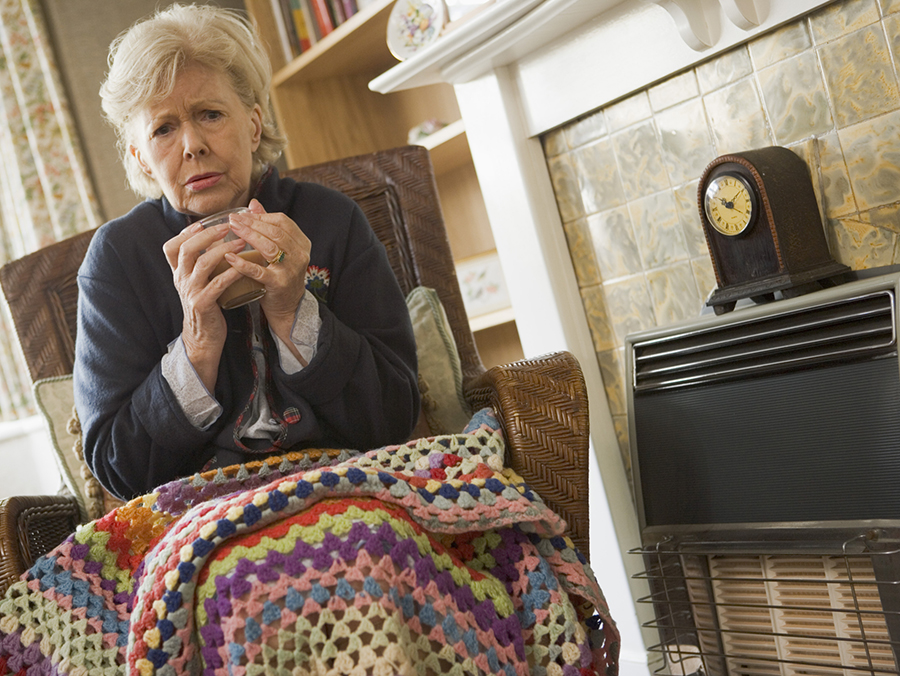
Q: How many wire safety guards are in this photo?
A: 1